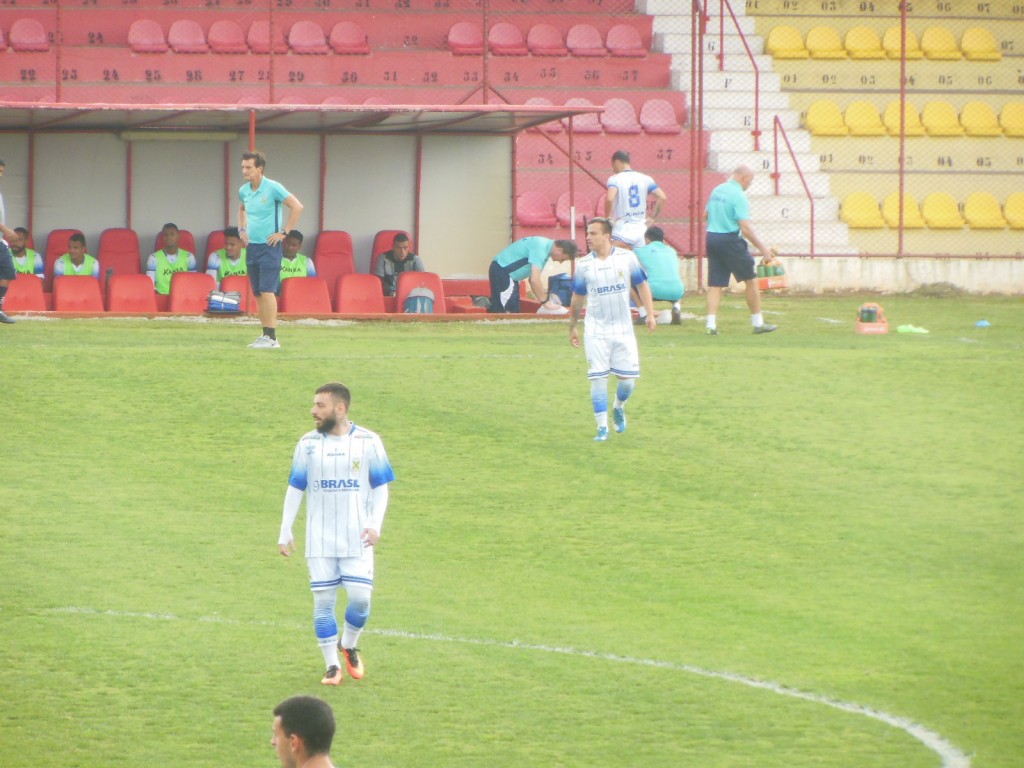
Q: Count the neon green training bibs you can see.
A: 5